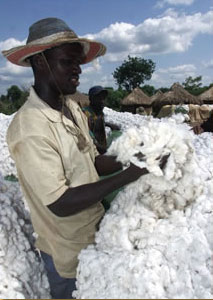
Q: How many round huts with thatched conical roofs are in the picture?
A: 4